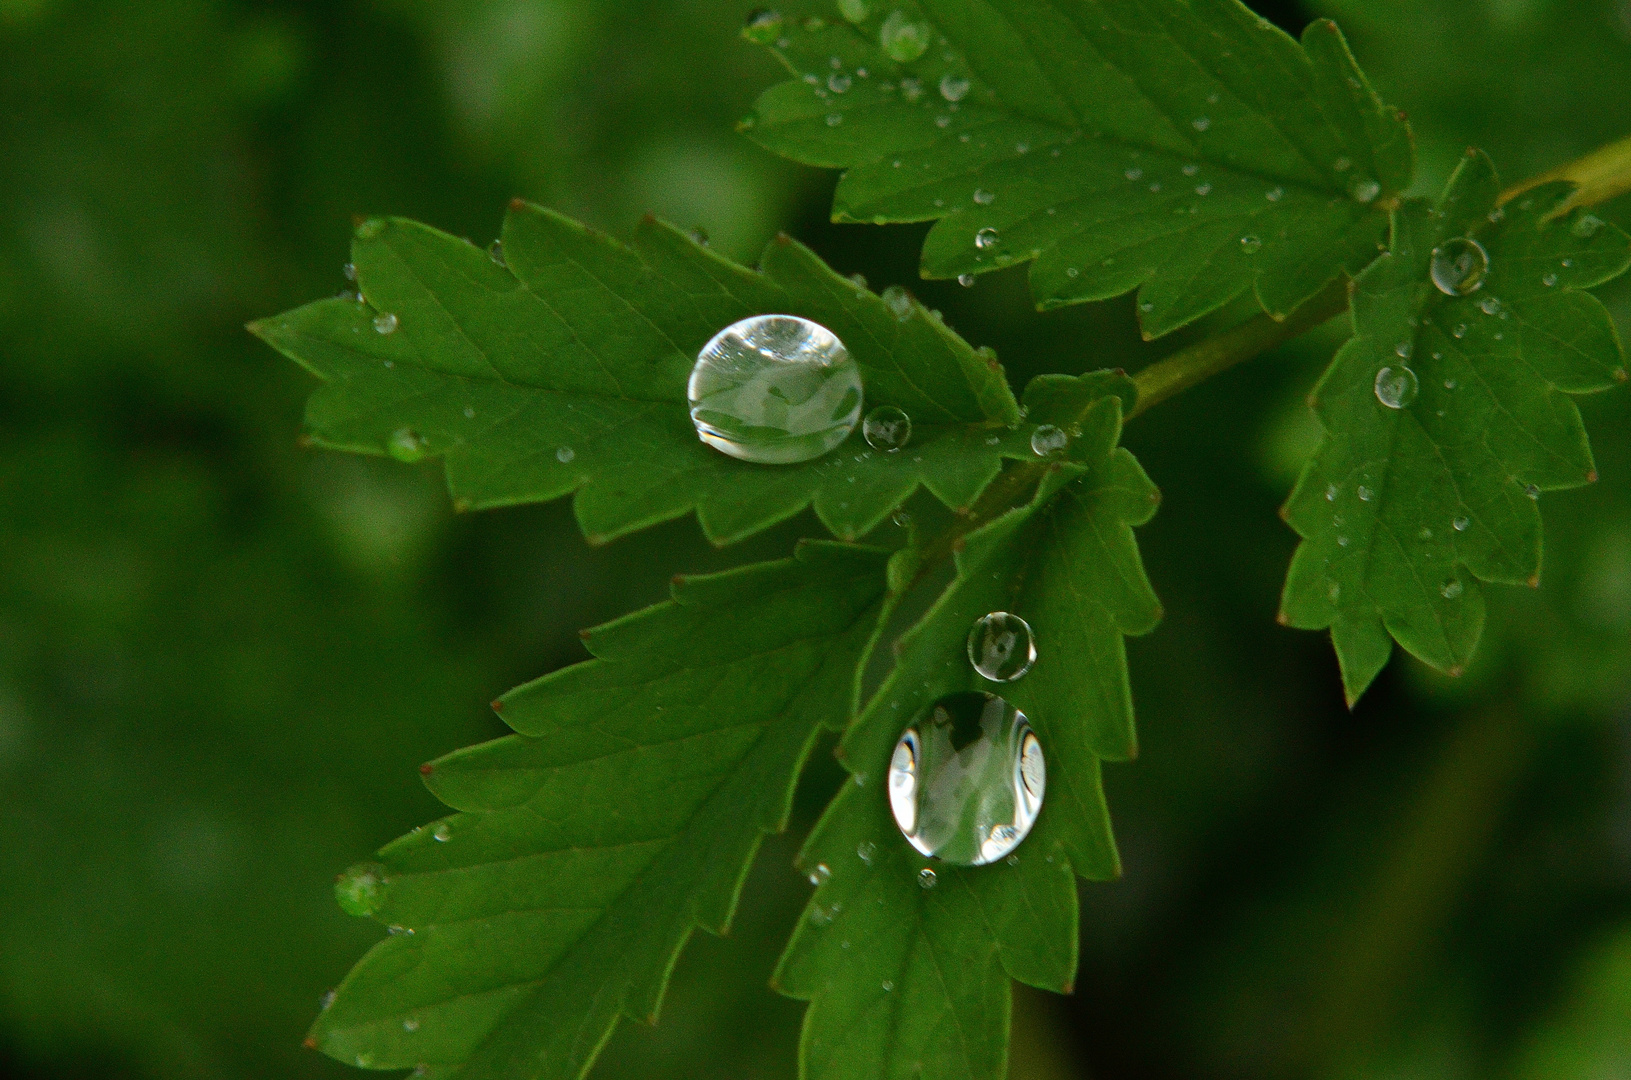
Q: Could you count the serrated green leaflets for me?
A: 5